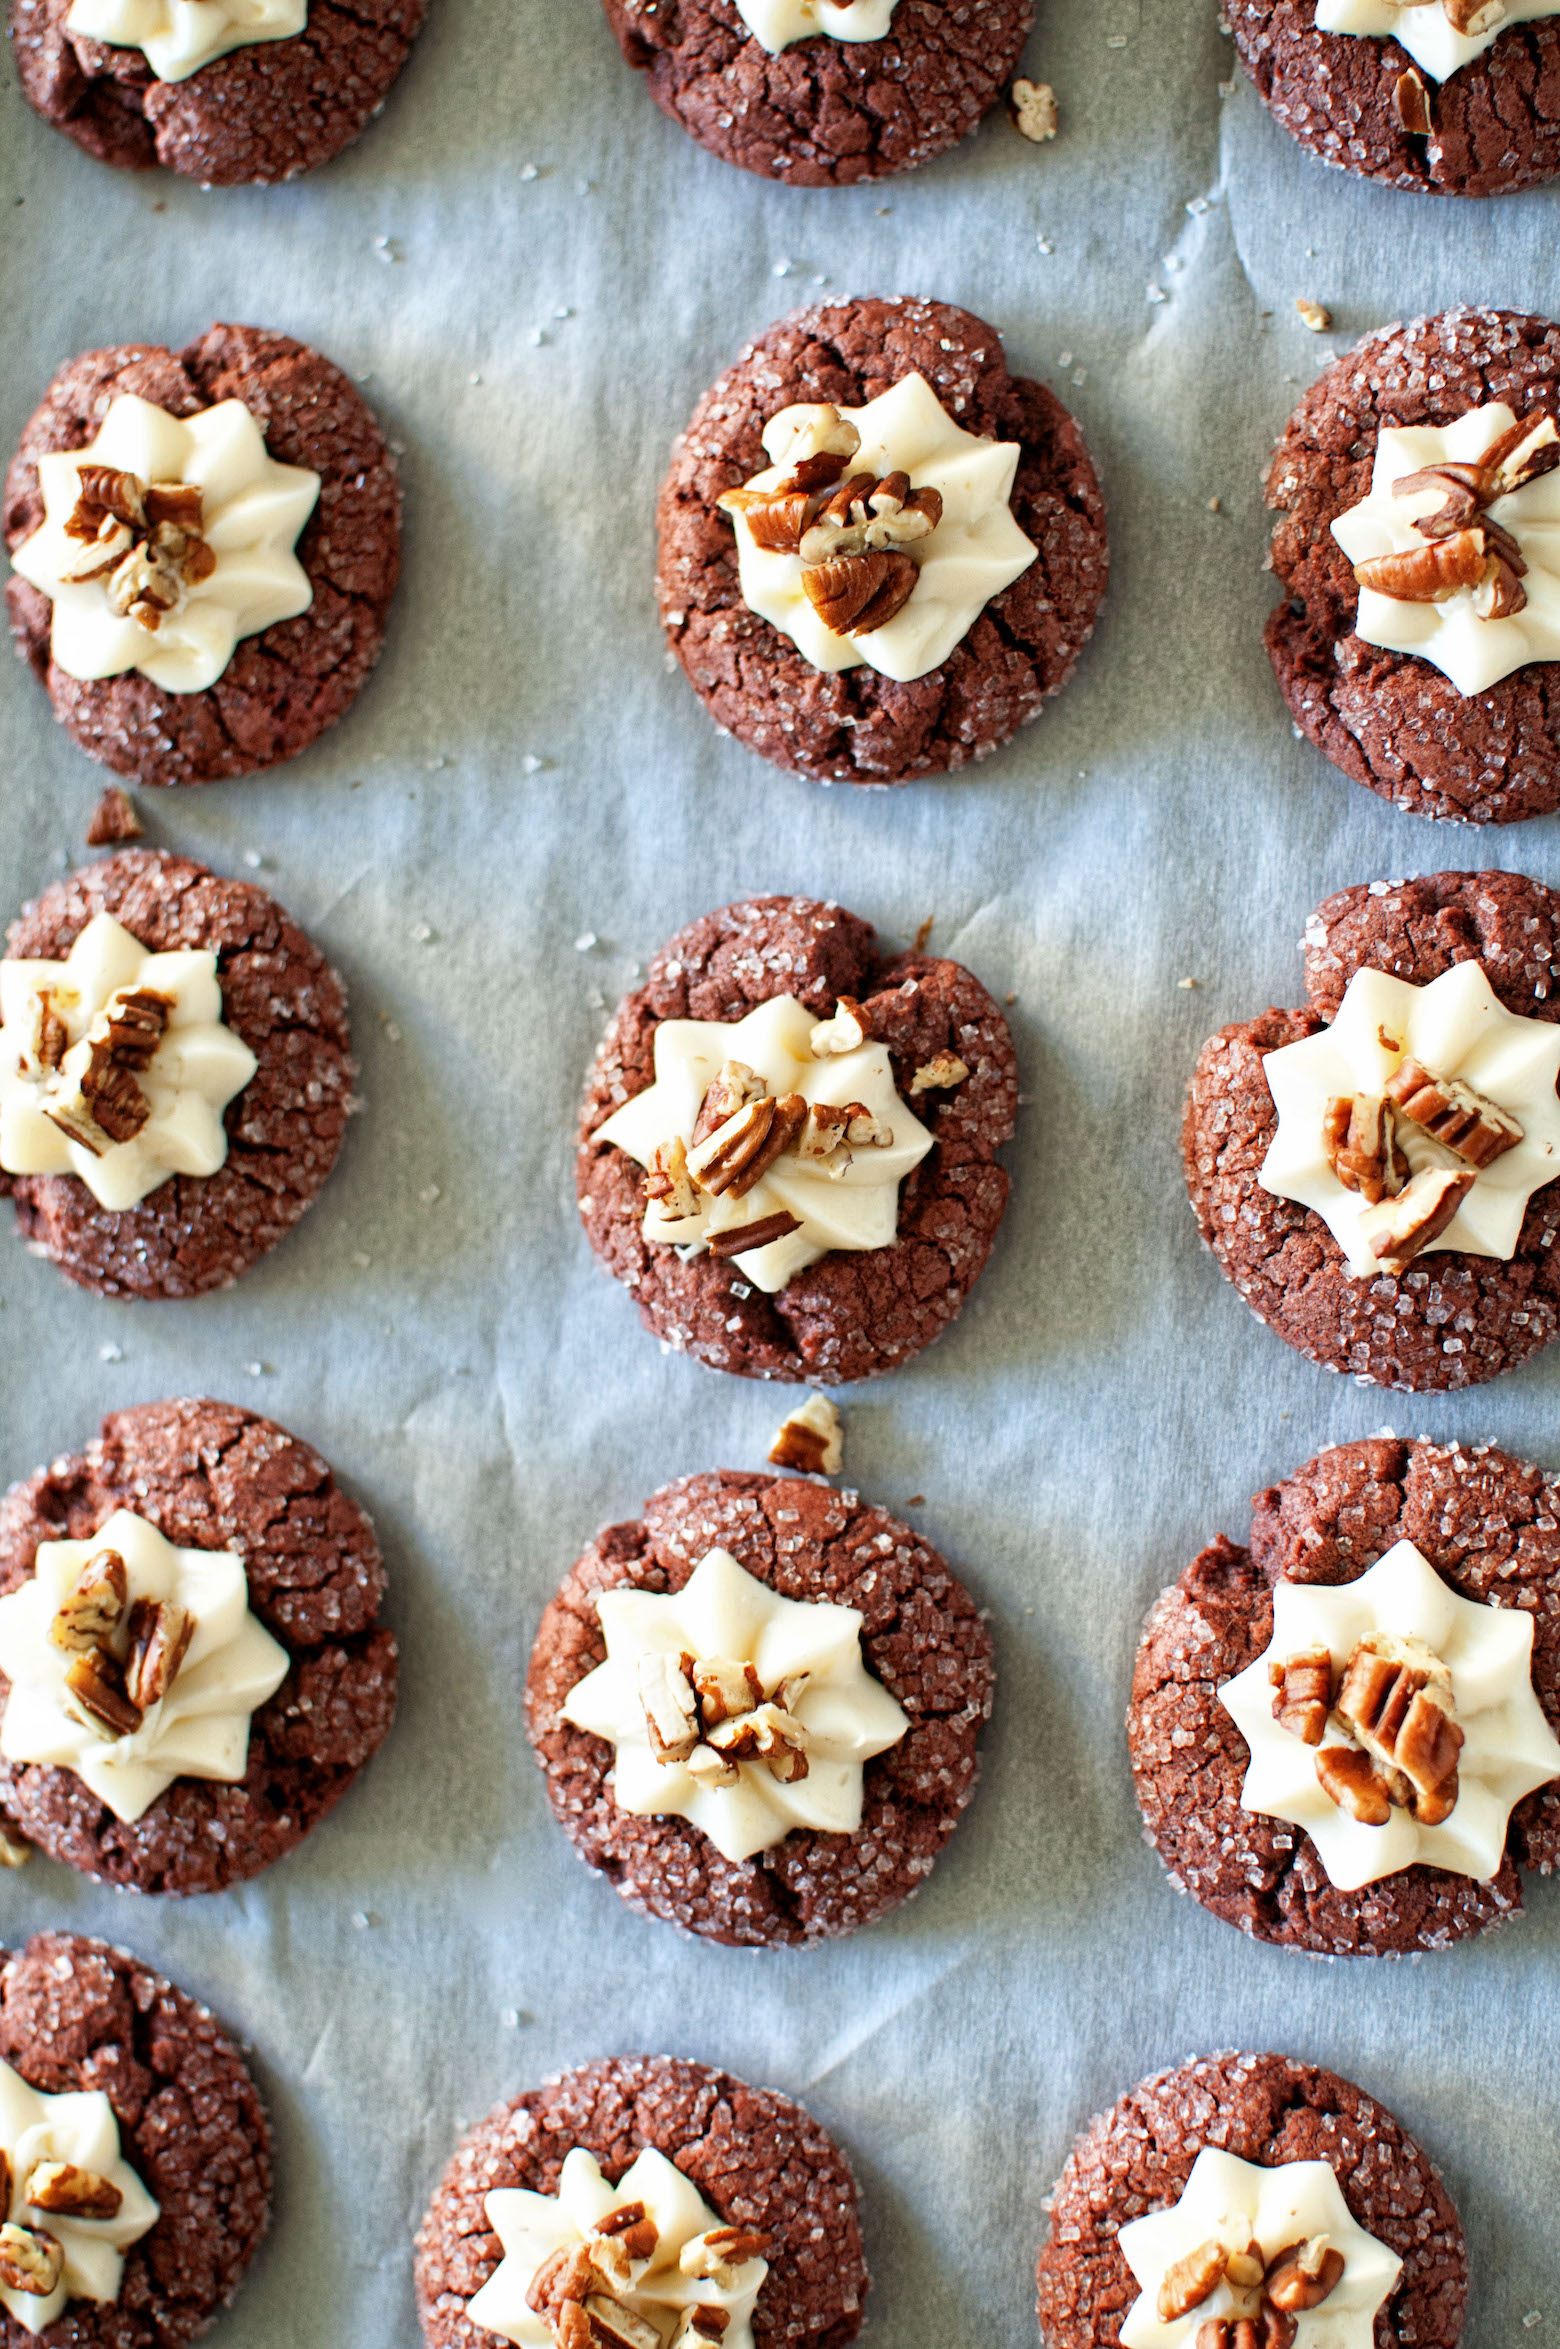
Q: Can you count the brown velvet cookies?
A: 15